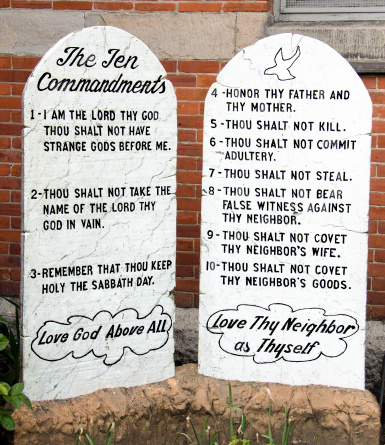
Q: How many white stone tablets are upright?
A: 2